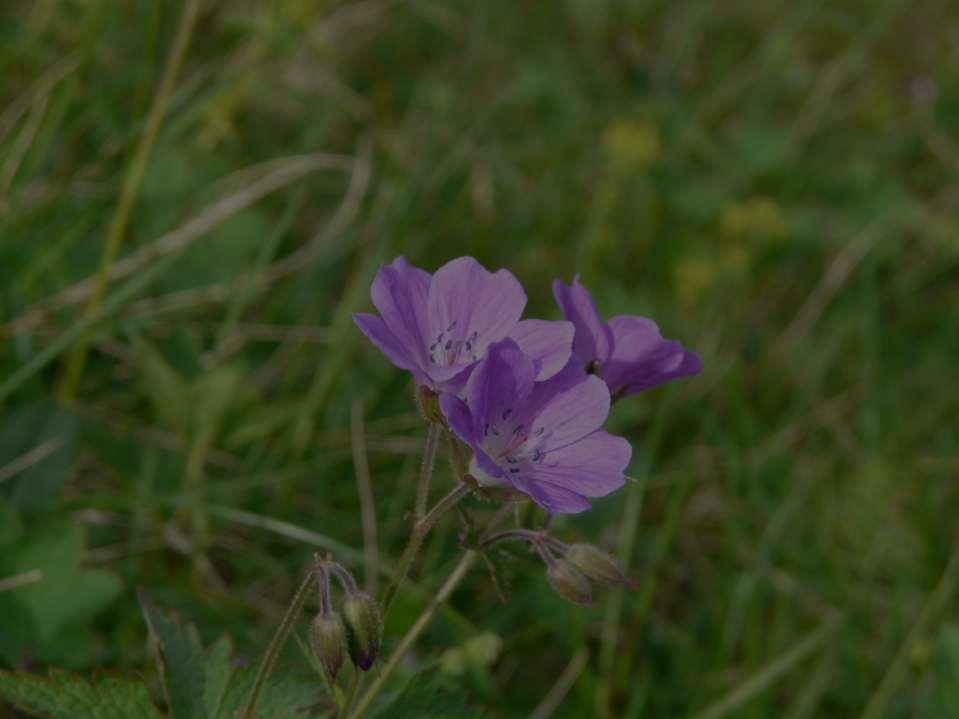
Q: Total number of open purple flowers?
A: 3